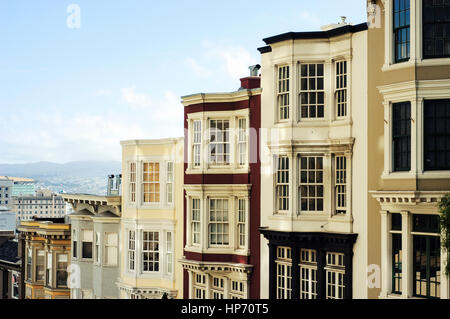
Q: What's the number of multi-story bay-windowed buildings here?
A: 6